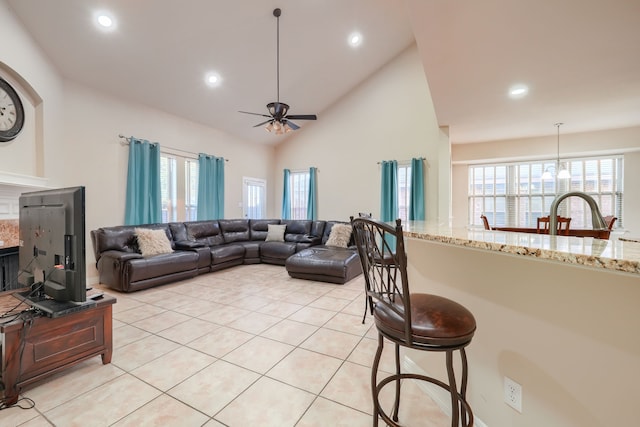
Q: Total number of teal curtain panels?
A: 6